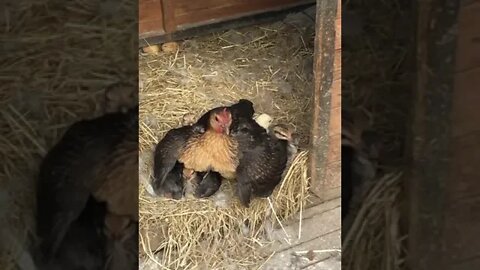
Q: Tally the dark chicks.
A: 2